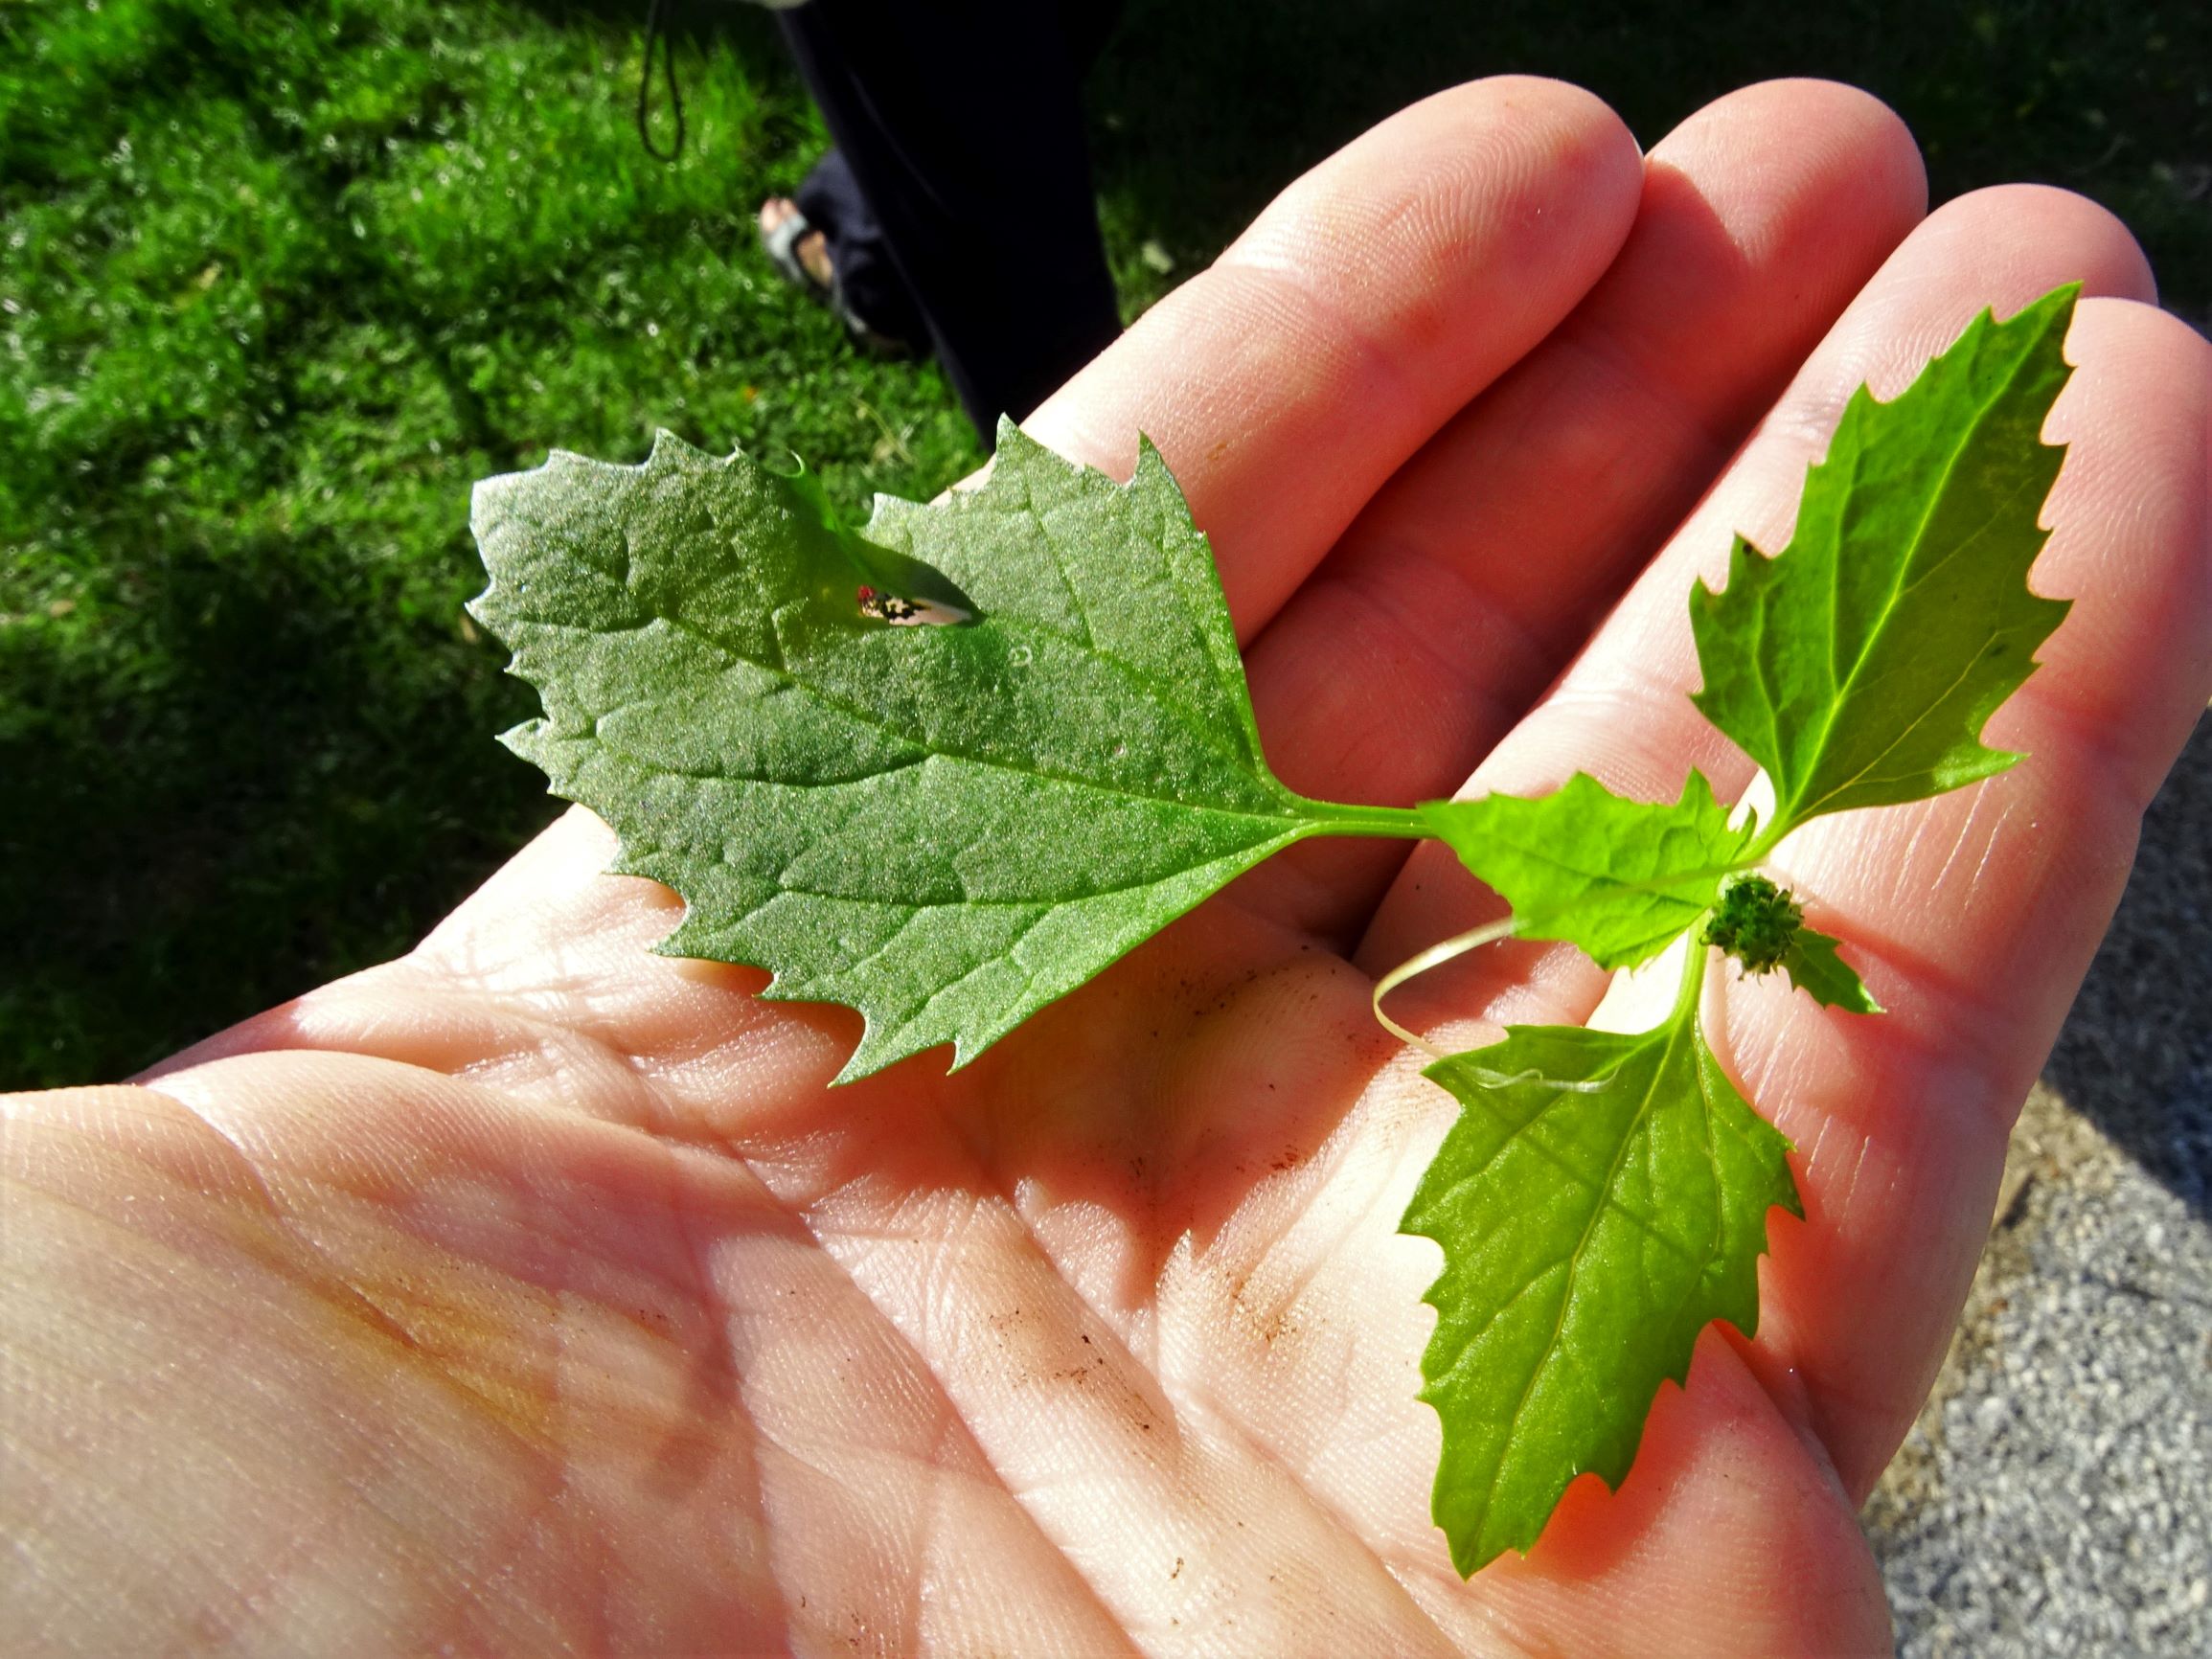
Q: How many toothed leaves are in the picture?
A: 5